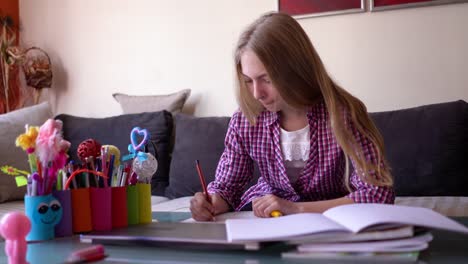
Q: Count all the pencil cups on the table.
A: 7